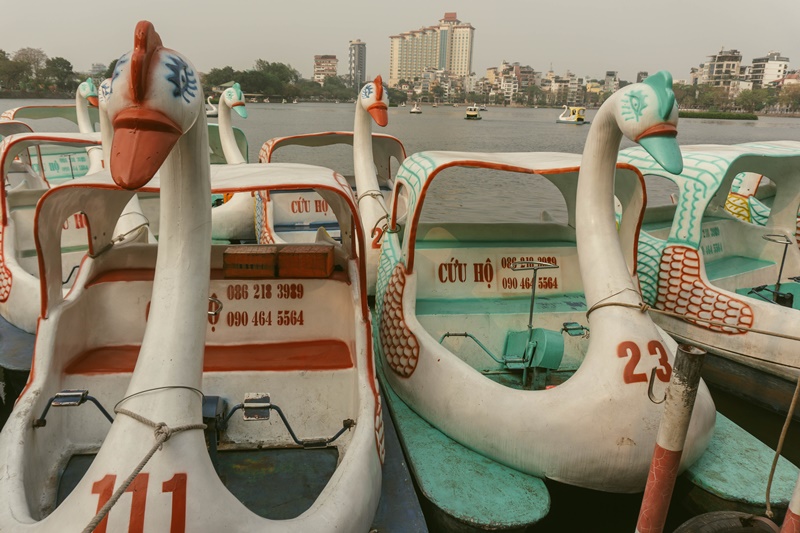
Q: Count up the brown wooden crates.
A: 2